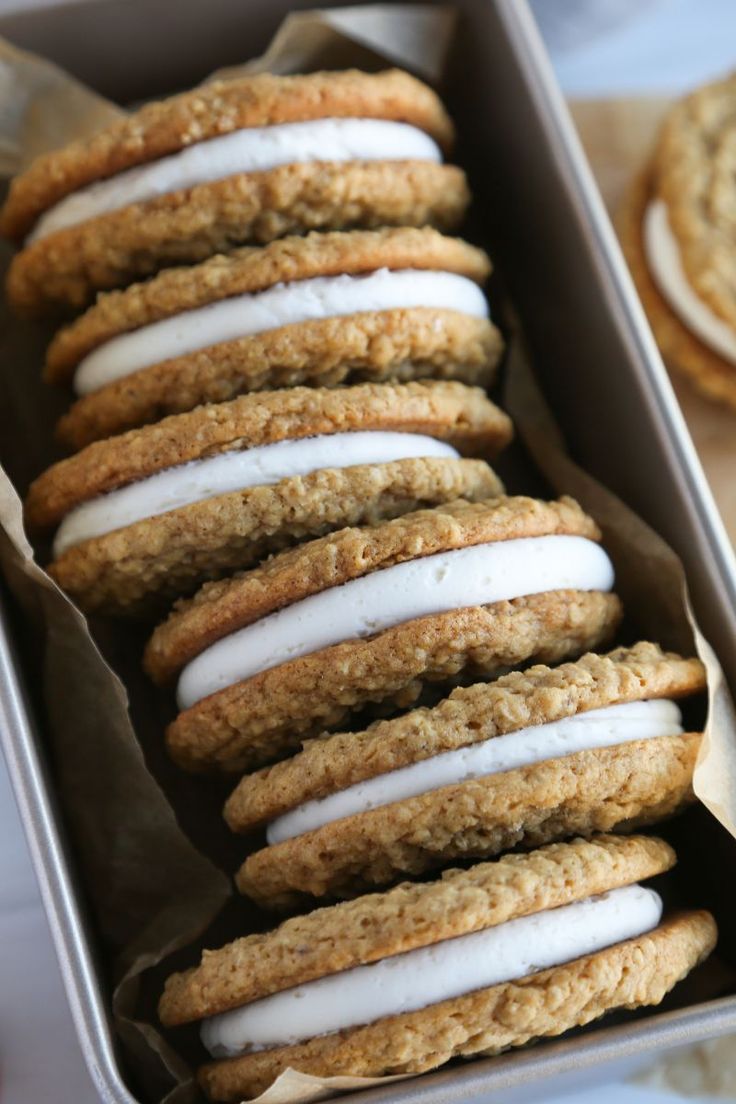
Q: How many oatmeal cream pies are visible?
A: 7